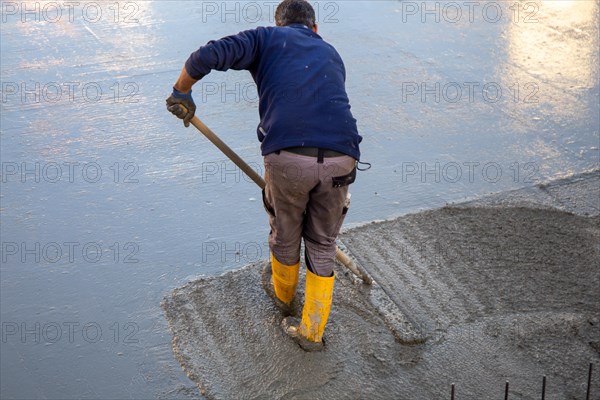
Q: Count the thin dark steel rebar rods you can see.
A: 4